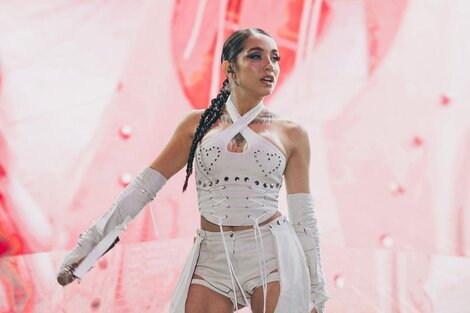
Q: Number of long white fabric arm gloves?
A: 2